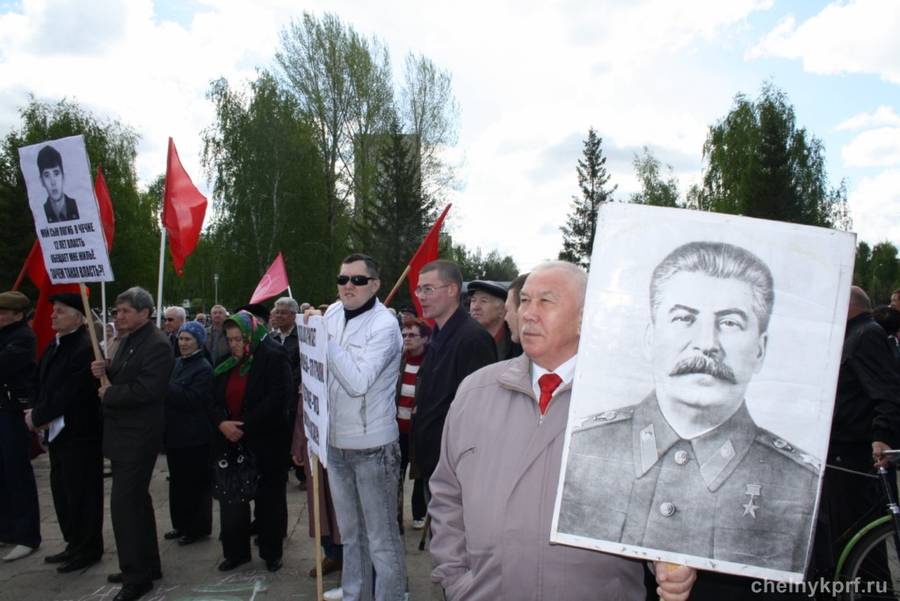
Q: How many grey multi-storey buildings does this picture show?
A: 1